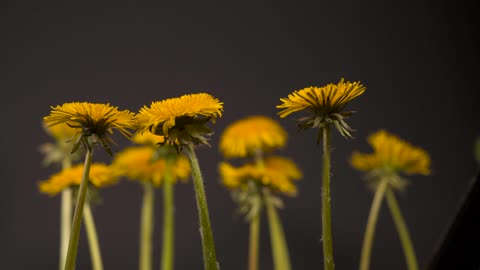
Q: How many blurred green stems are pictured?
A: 8